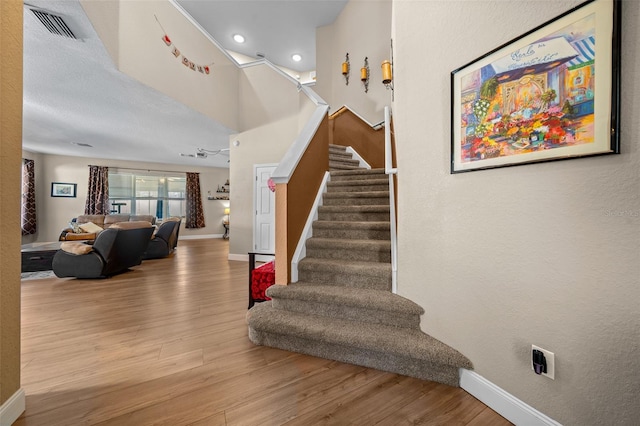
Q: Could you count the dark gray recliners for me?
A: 2